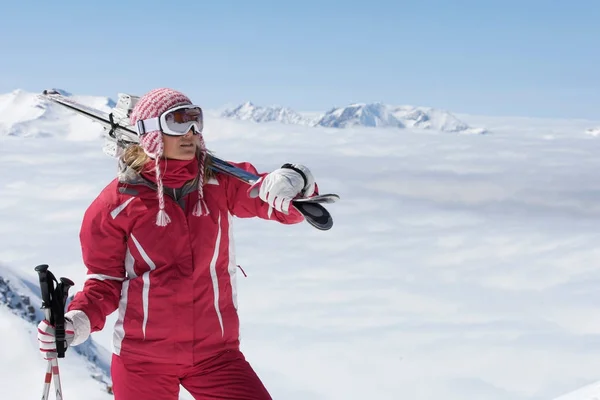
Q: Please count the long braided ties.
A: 2